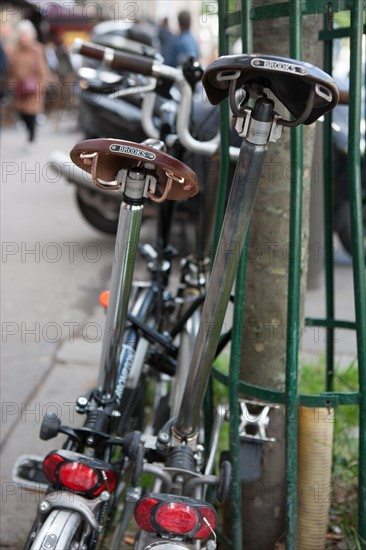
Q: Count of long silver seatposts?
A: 2